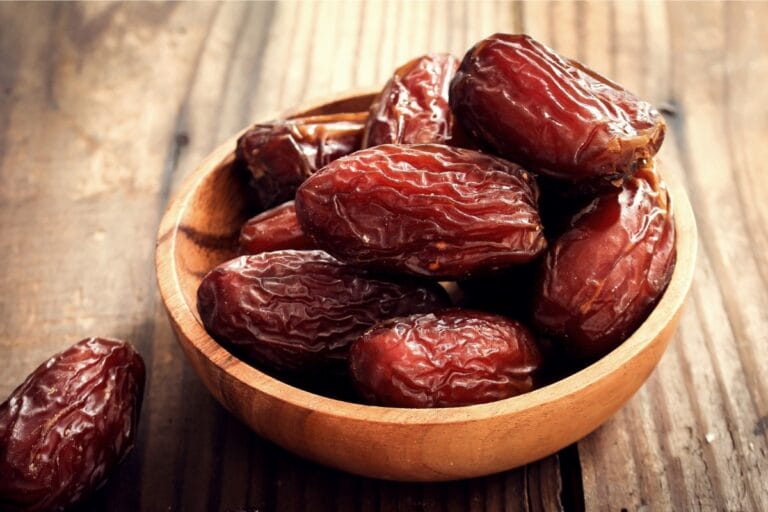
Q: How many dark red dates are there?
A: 9